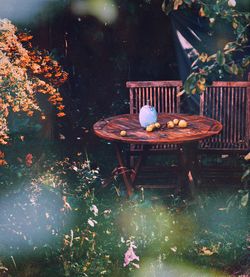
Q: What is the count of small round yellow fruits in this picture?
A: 7